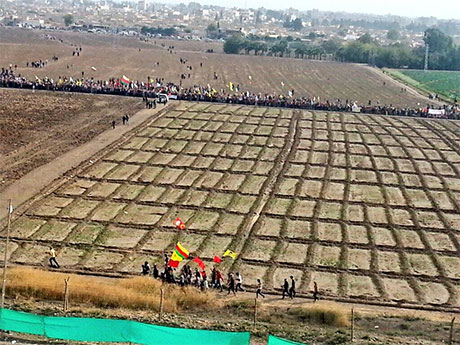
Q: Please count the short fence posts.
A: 5